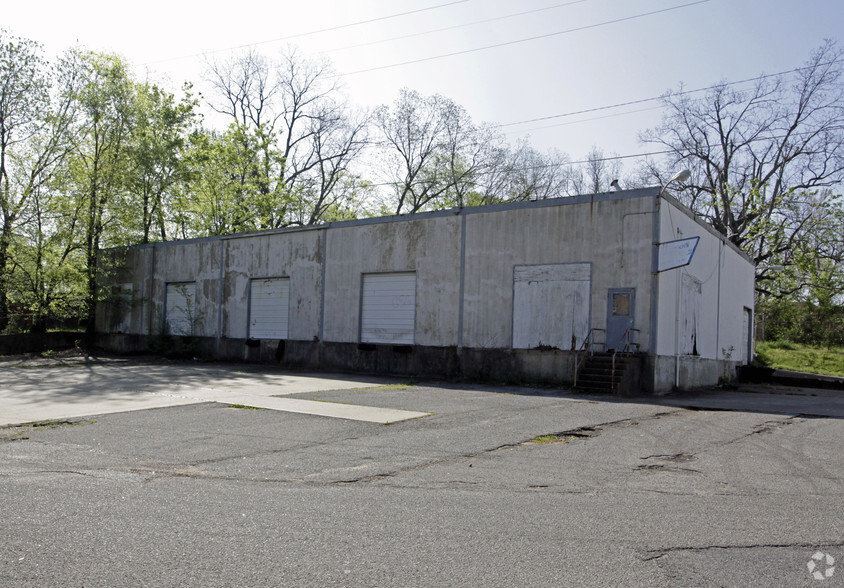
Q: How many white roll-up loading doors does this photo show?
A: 3